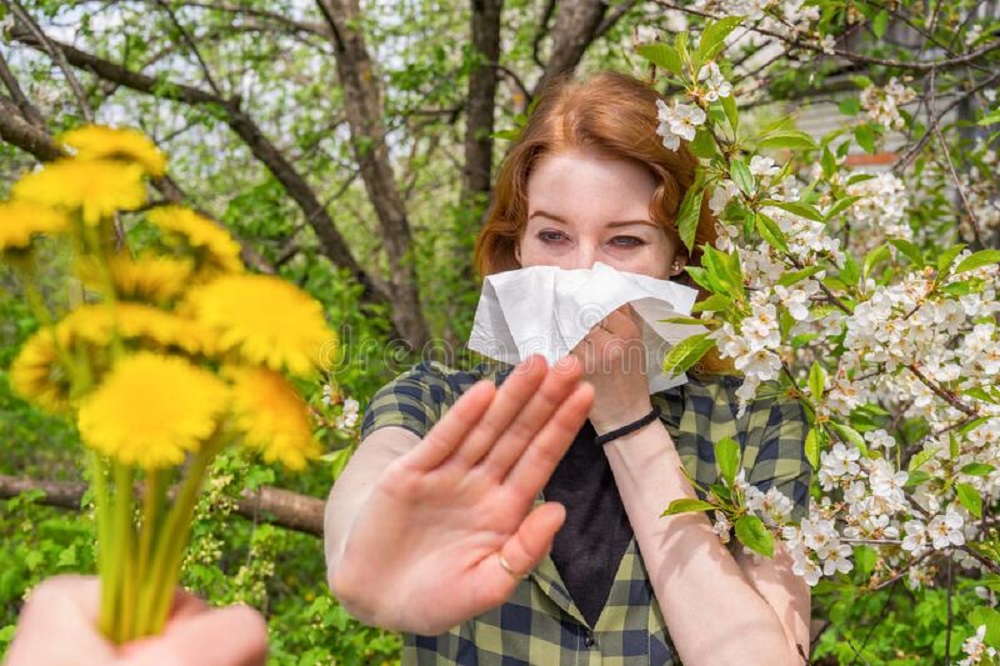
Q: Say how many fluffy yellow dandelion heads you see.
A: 10